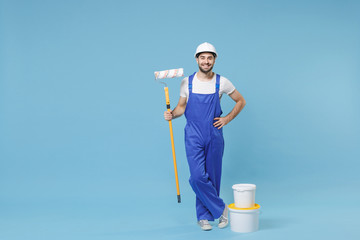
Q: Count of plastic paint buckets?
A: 2